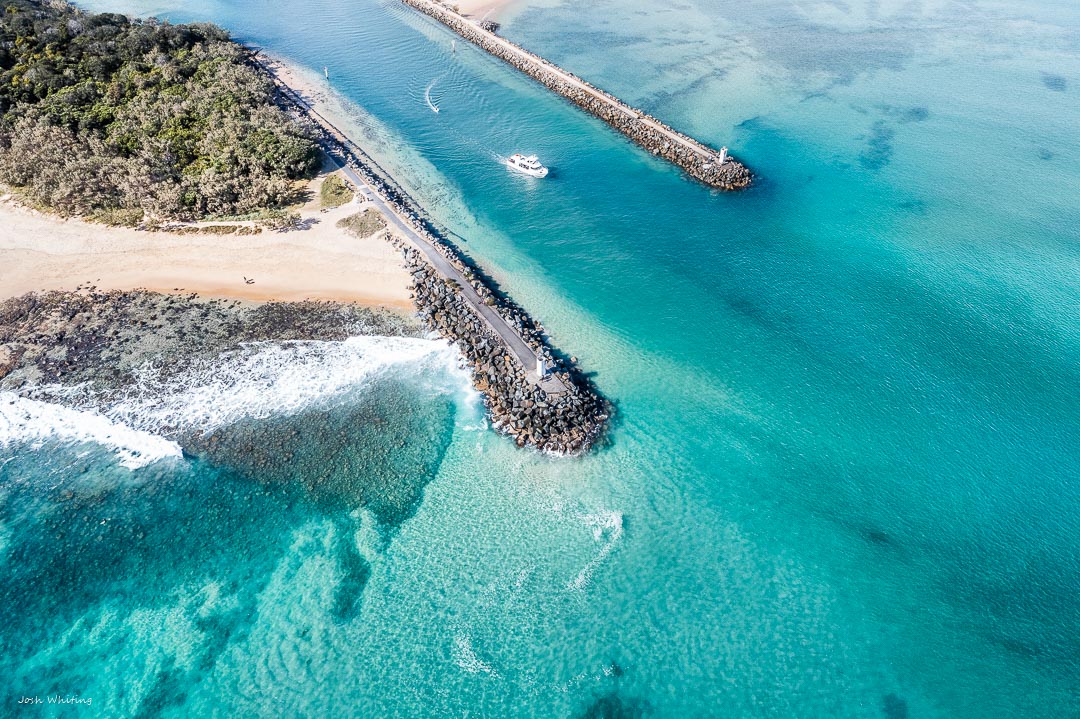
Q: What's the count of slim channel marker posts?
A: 2